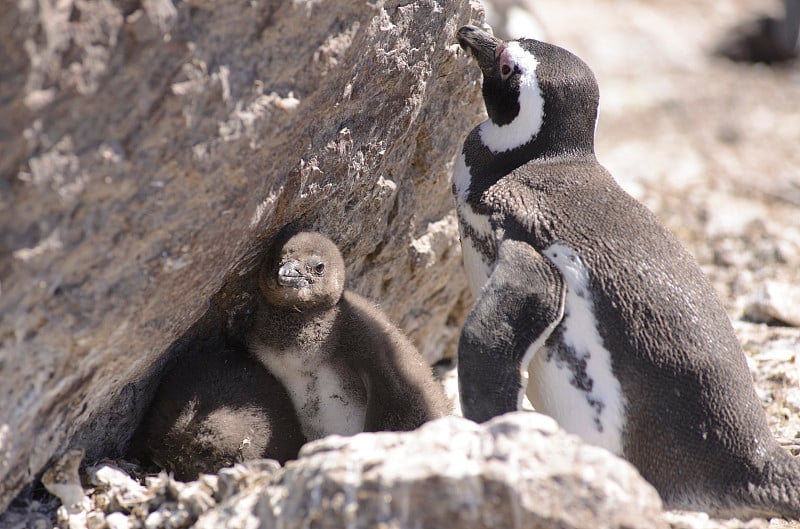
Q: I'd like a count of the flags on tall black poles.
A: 0